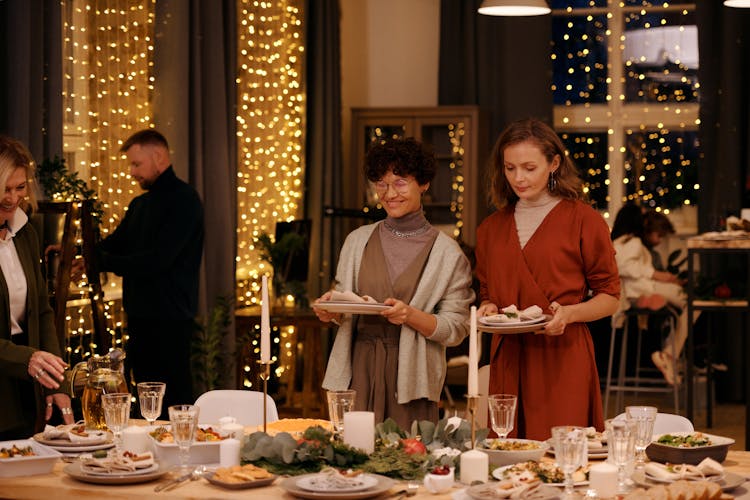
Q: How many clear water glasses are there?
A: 8